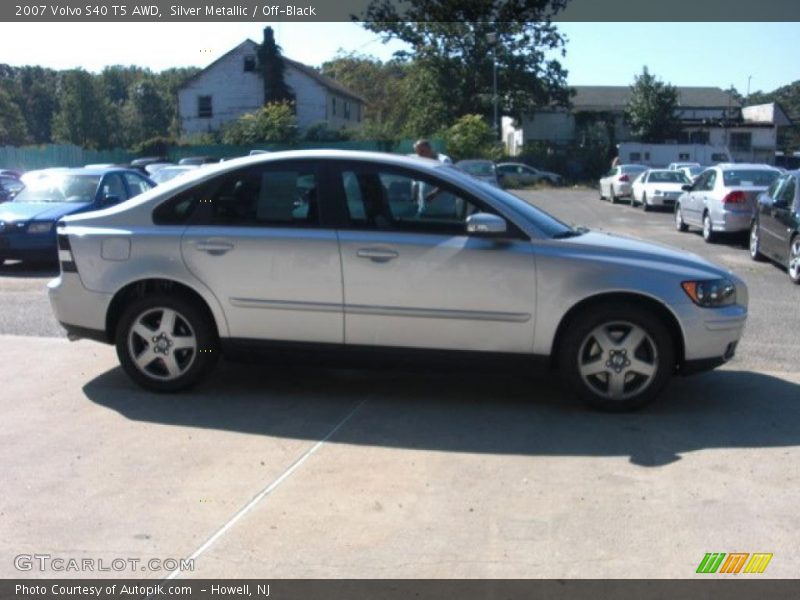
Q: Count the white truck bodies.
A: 1